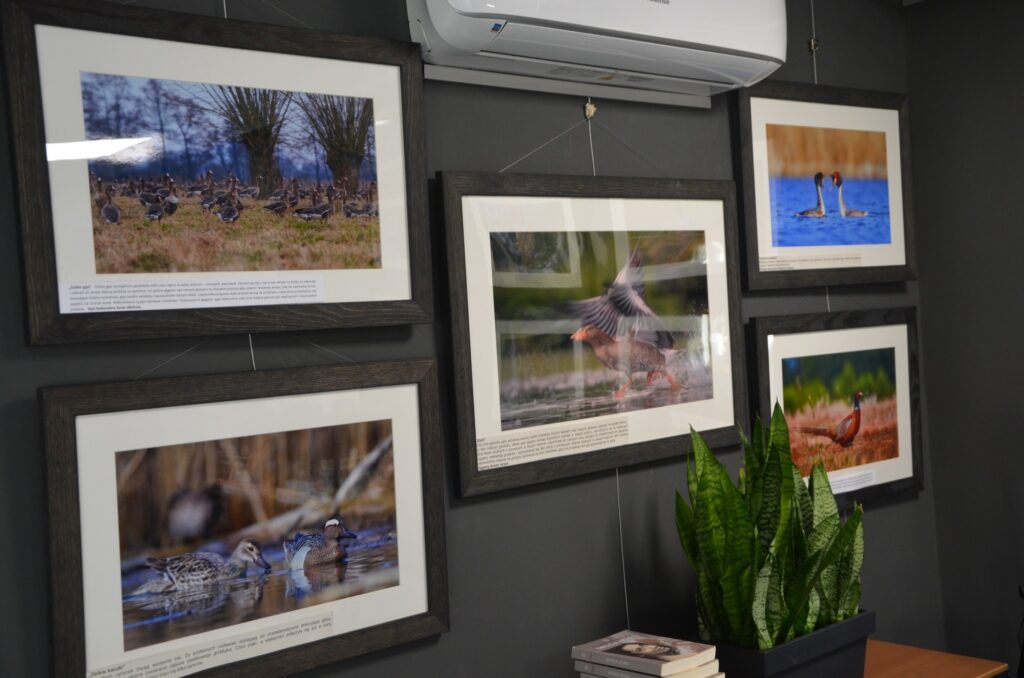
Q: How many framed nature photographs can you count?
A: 5